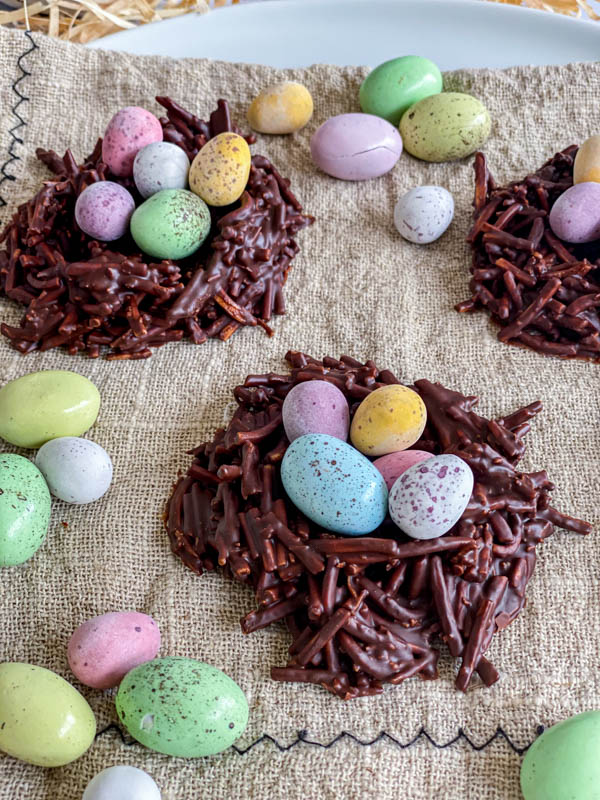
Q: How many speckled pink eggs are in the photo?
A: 3